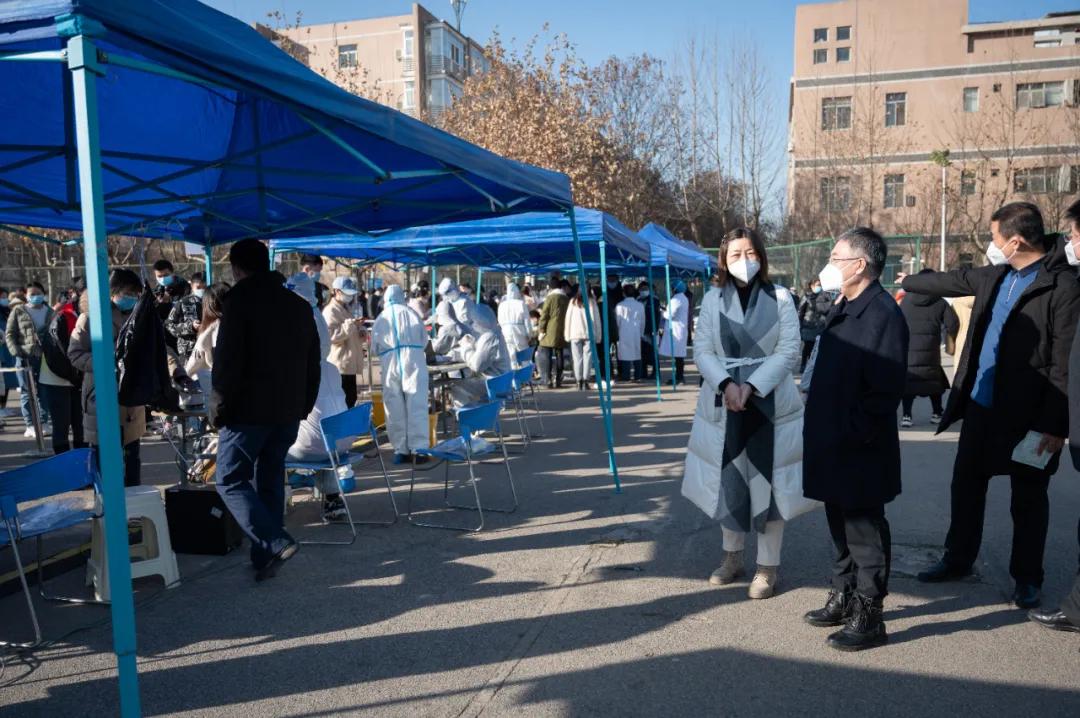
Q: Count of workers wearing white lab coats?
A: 2